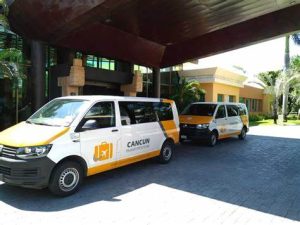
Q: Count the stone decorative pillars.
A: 2